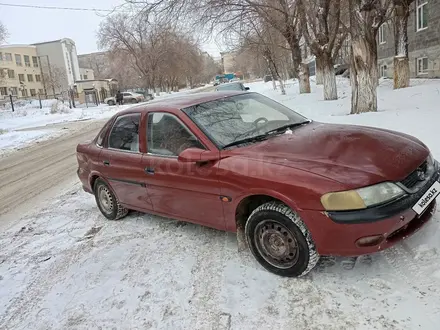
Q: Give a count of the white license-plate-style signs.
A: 1